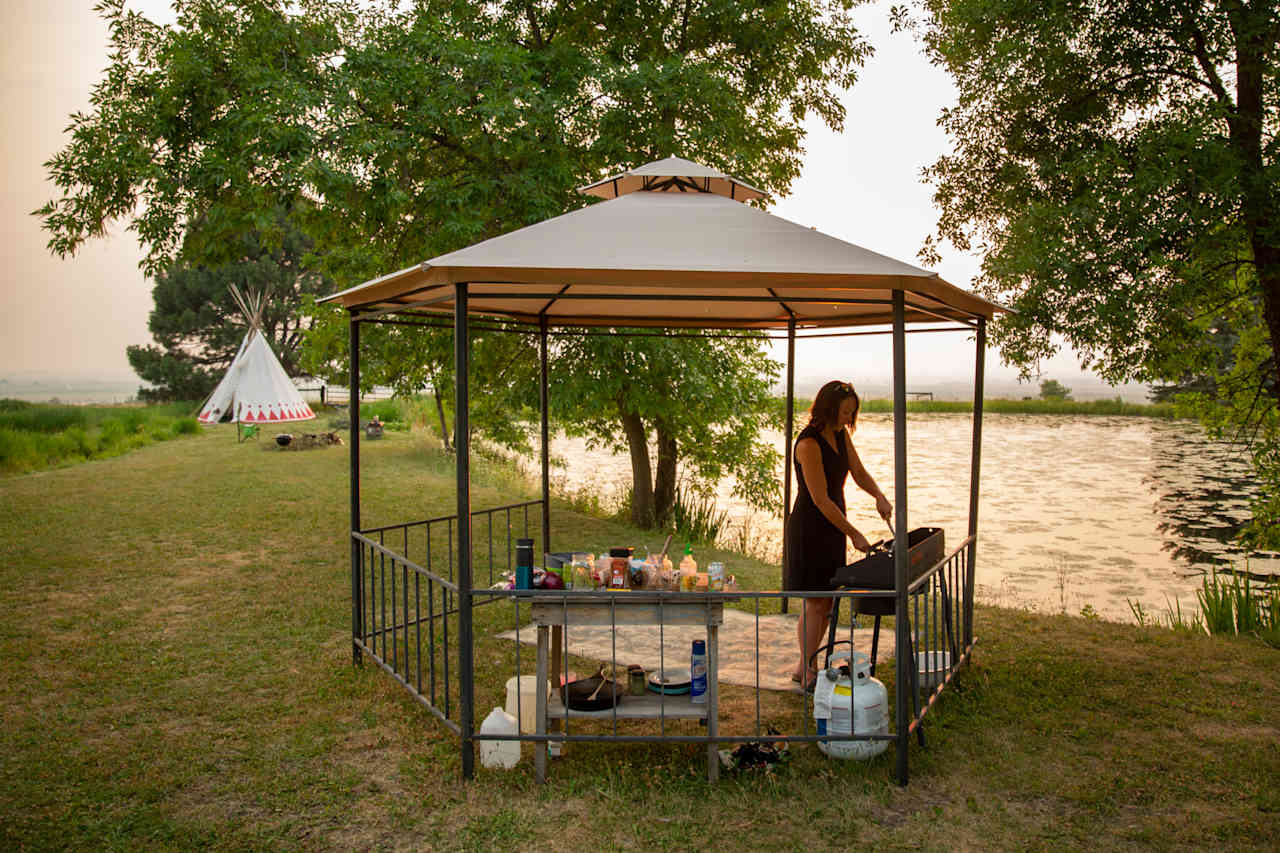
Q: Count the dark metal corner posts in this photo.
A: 6